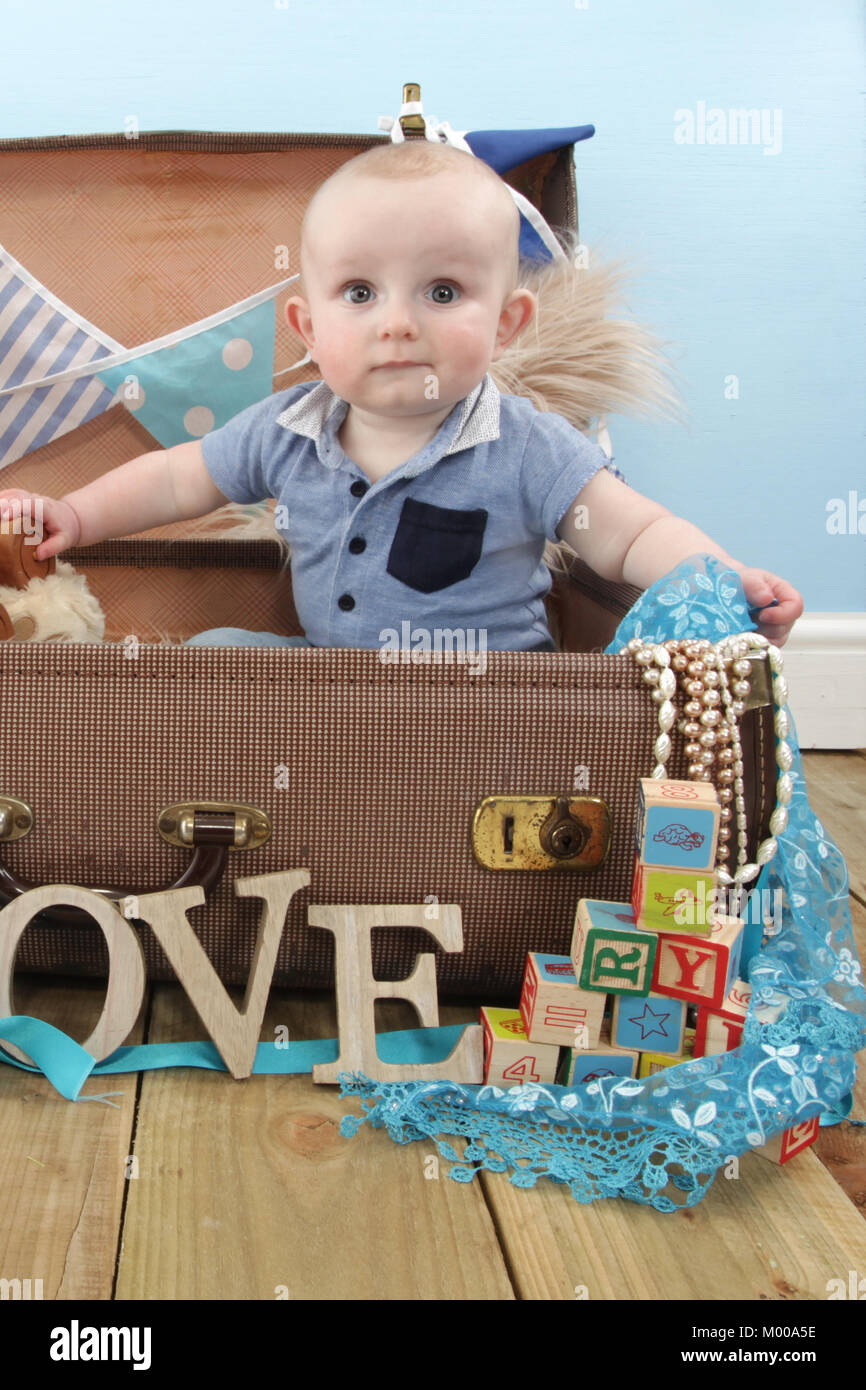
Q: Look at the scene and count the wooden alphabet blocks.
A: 11